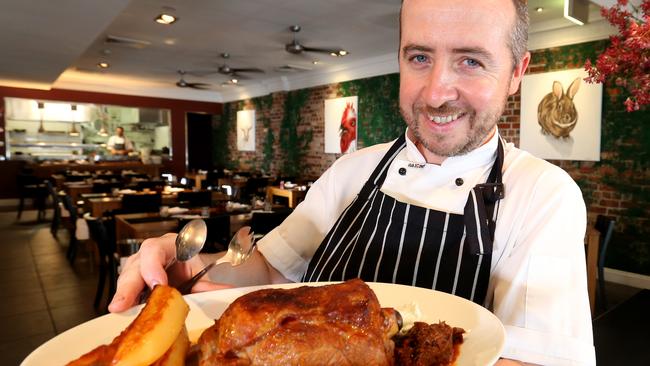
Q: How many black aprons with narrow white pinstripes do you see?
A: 1